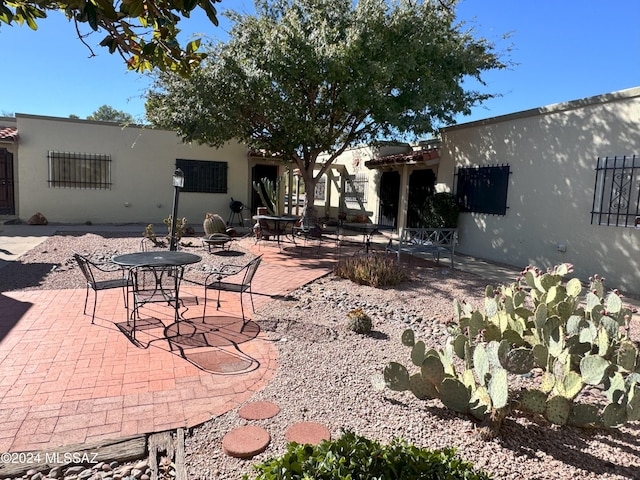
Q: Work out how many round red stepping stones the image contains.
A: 3